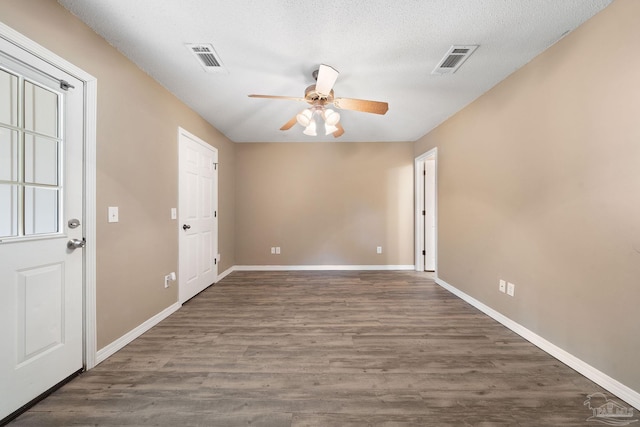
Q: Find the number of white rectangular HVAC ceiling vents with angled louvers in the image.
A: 2